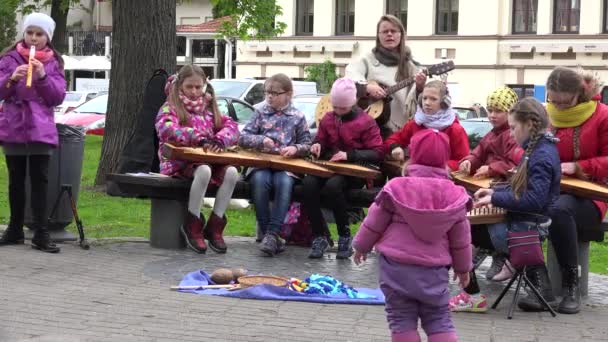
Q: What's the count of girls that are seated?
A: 7